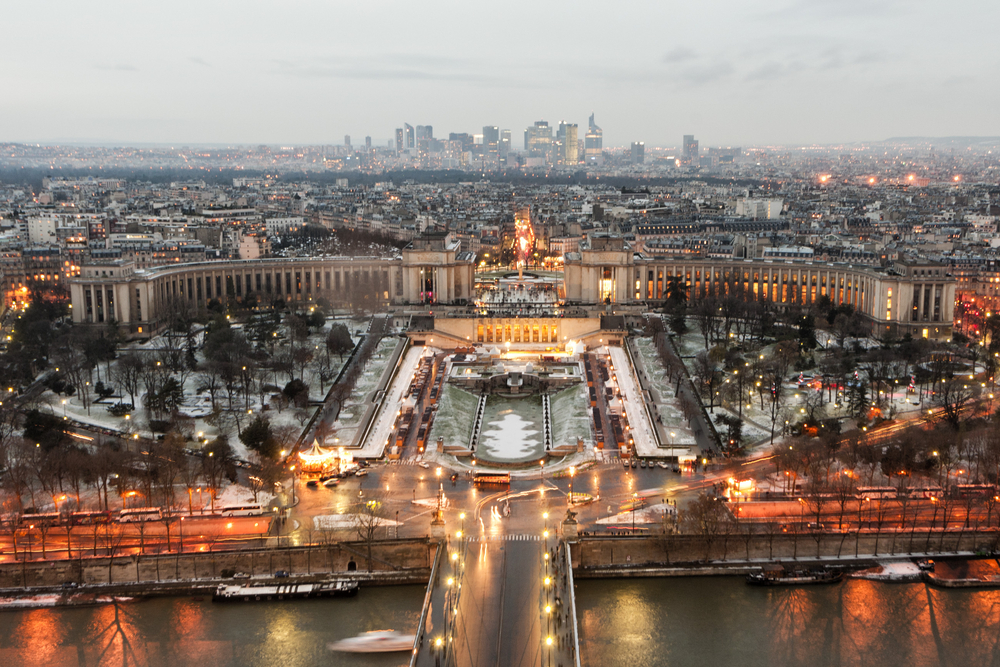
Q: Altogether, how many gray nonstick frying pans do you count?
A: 0